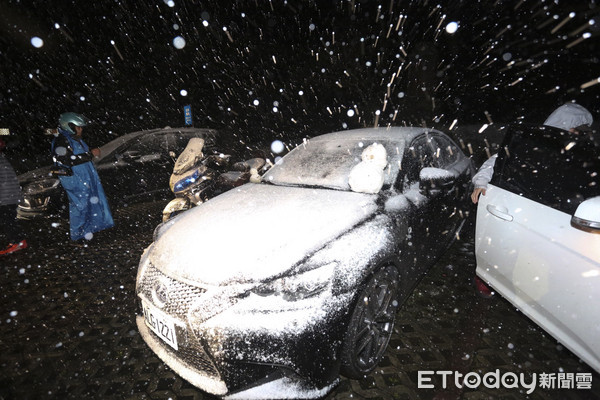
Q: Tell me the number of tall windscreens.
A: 1